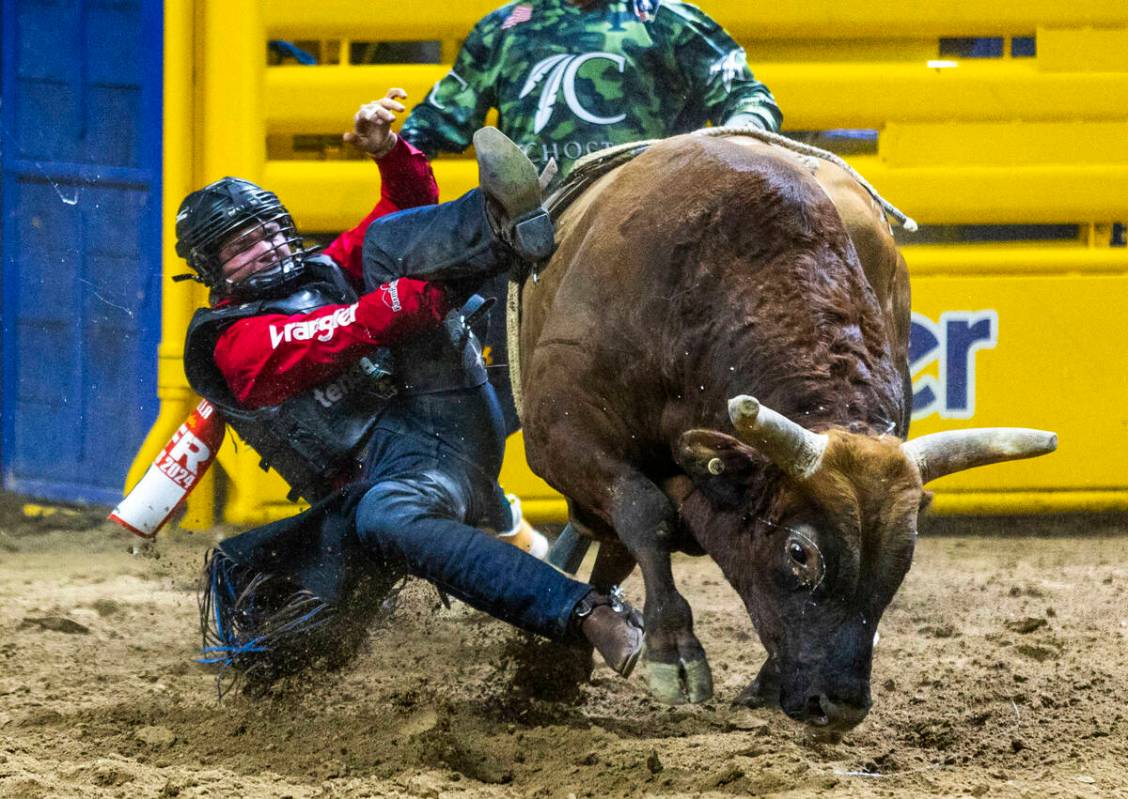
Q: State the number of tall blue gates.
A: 1